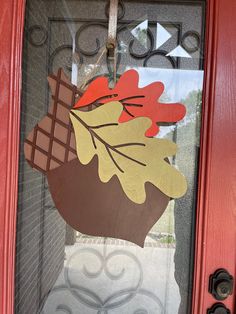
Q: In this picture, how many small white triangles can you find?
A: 3